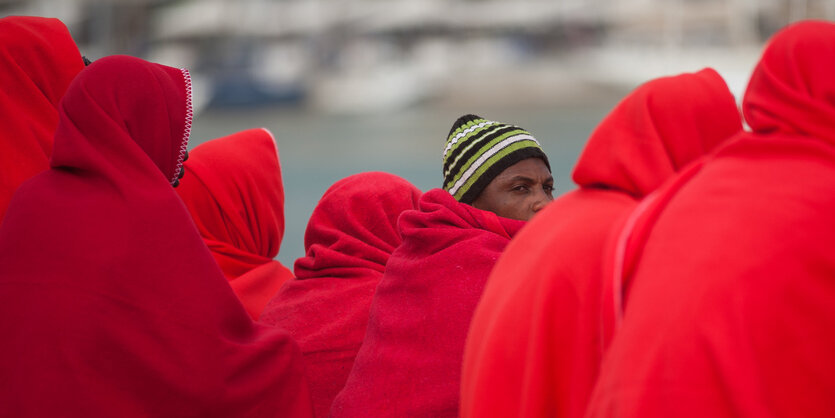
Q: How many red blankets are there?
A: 7